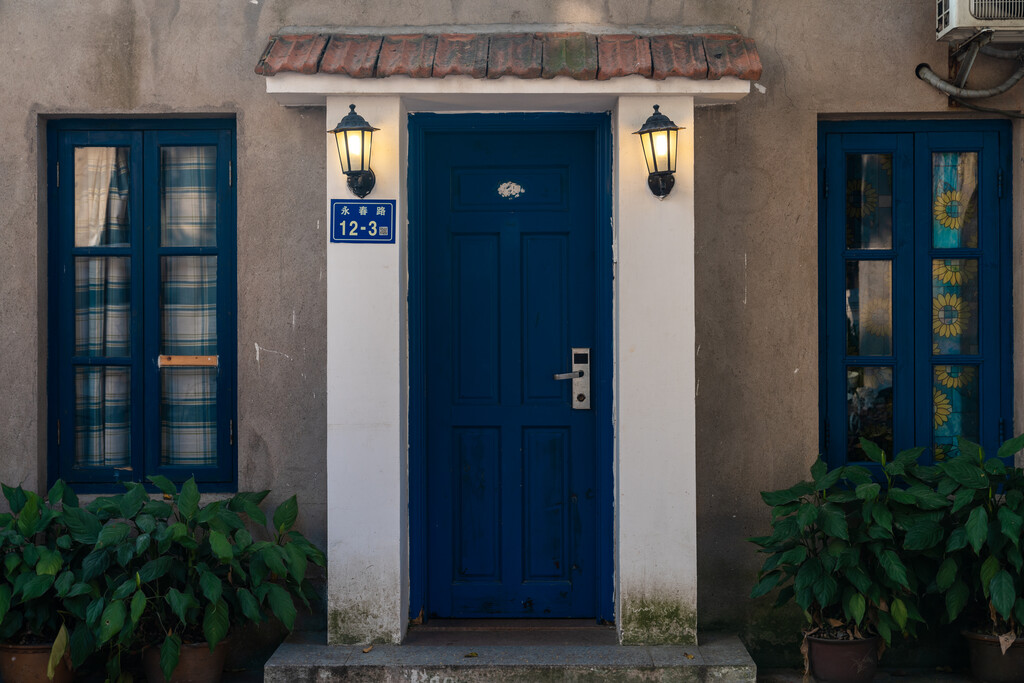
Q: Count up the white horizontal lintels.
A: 1